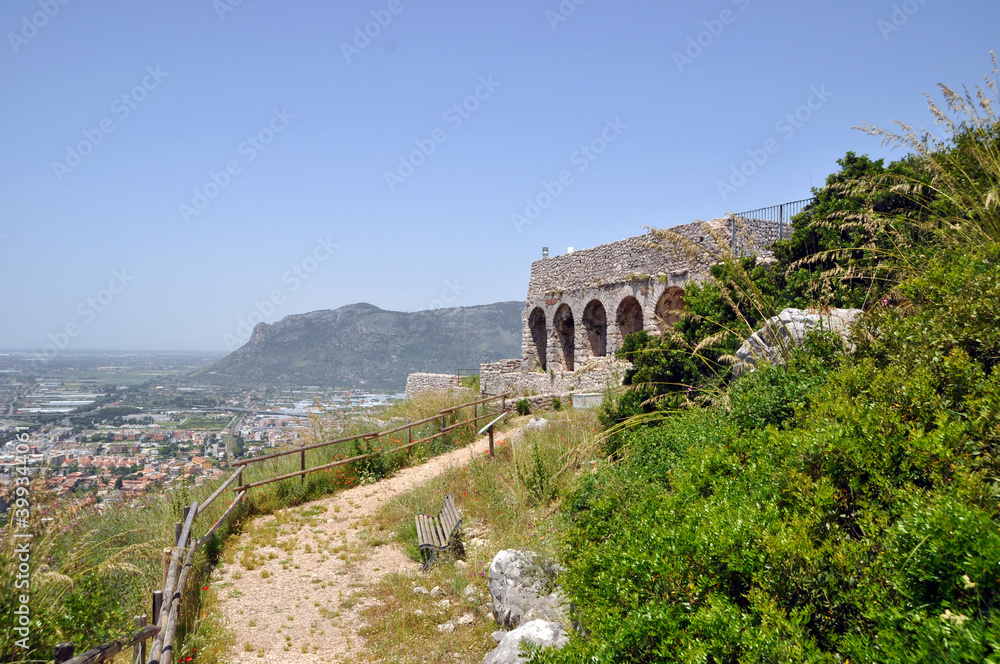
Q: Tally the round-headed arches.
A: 5